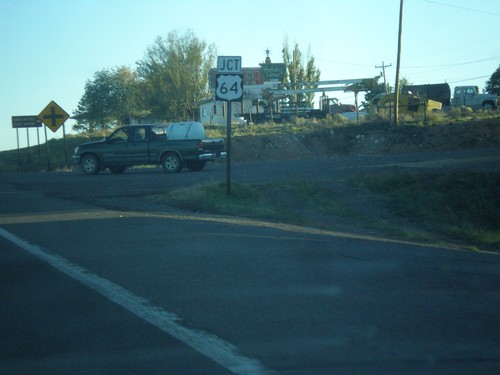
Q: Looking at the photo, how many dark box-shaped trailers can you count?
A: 1